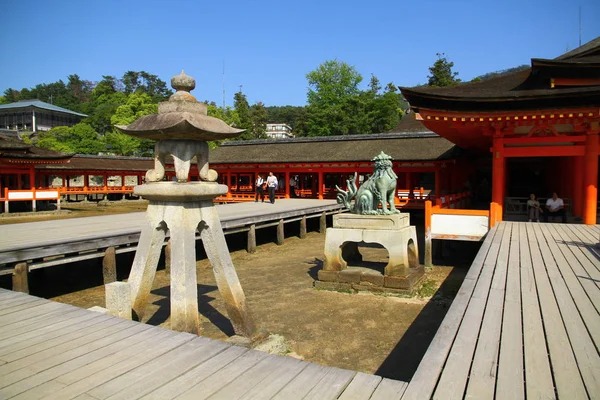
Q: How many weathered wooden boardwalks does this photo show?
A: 3